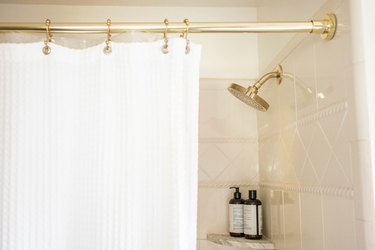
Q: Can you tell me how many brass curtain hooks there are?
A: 4